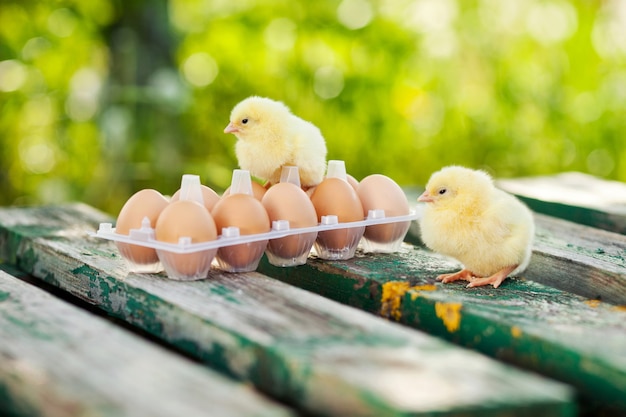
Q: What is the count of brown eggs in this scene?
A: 10